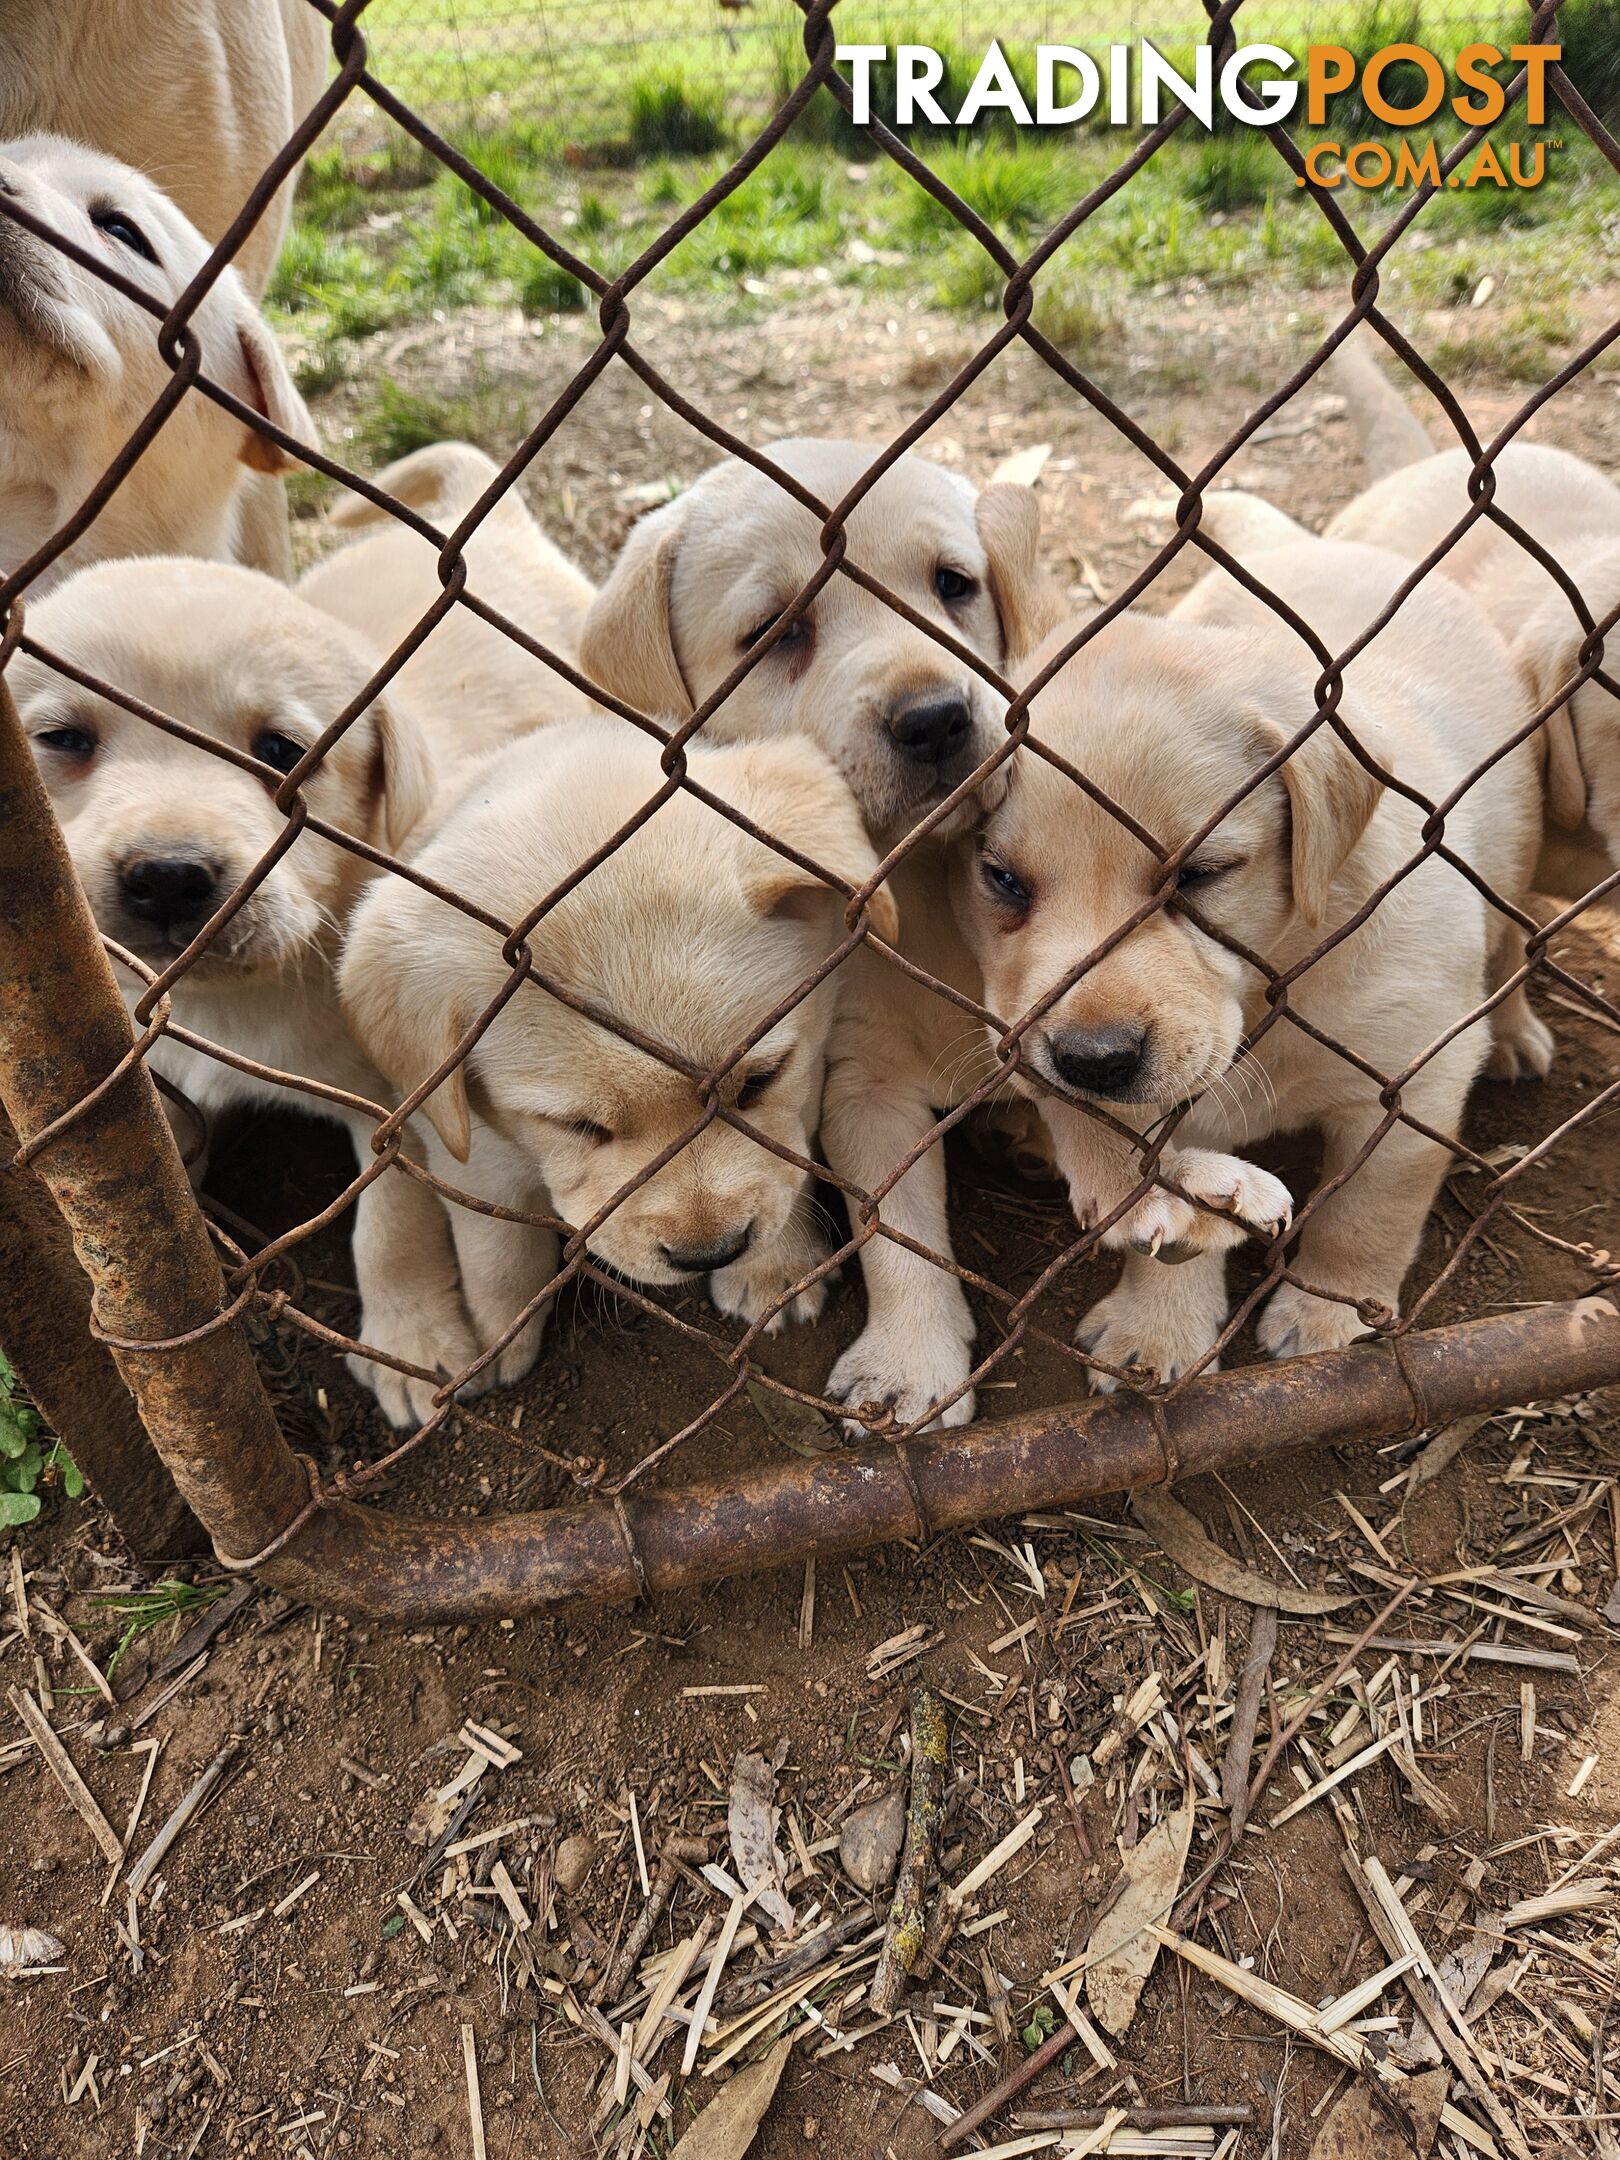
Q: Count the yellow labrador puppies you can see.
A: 6